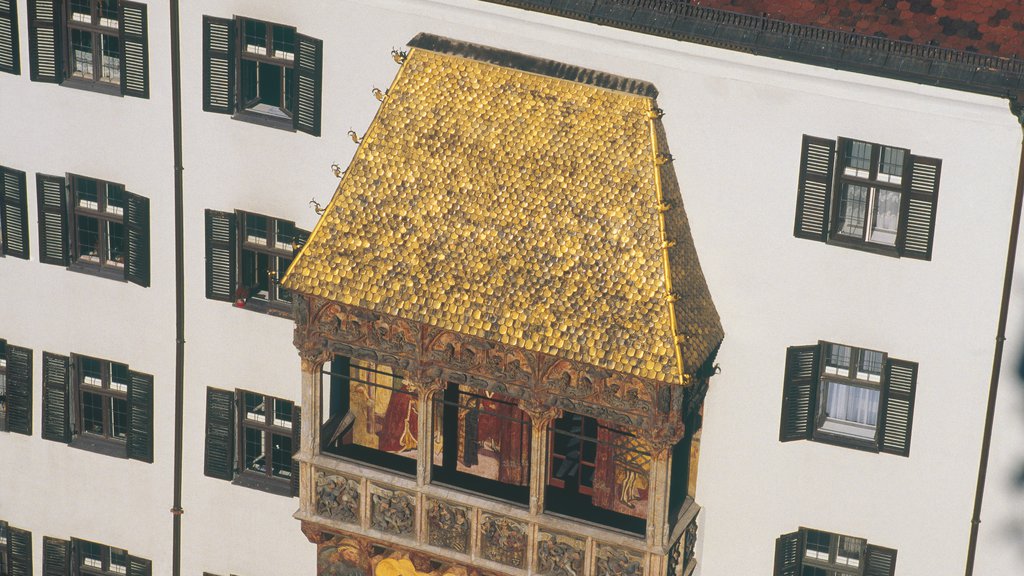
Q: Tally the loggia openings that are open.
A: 3